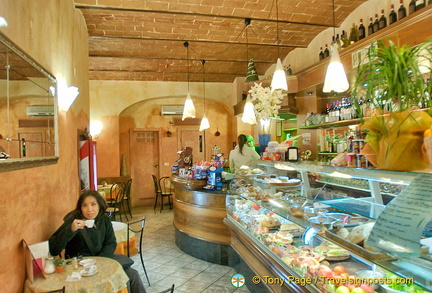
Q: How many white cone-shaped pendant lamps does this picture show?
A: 5